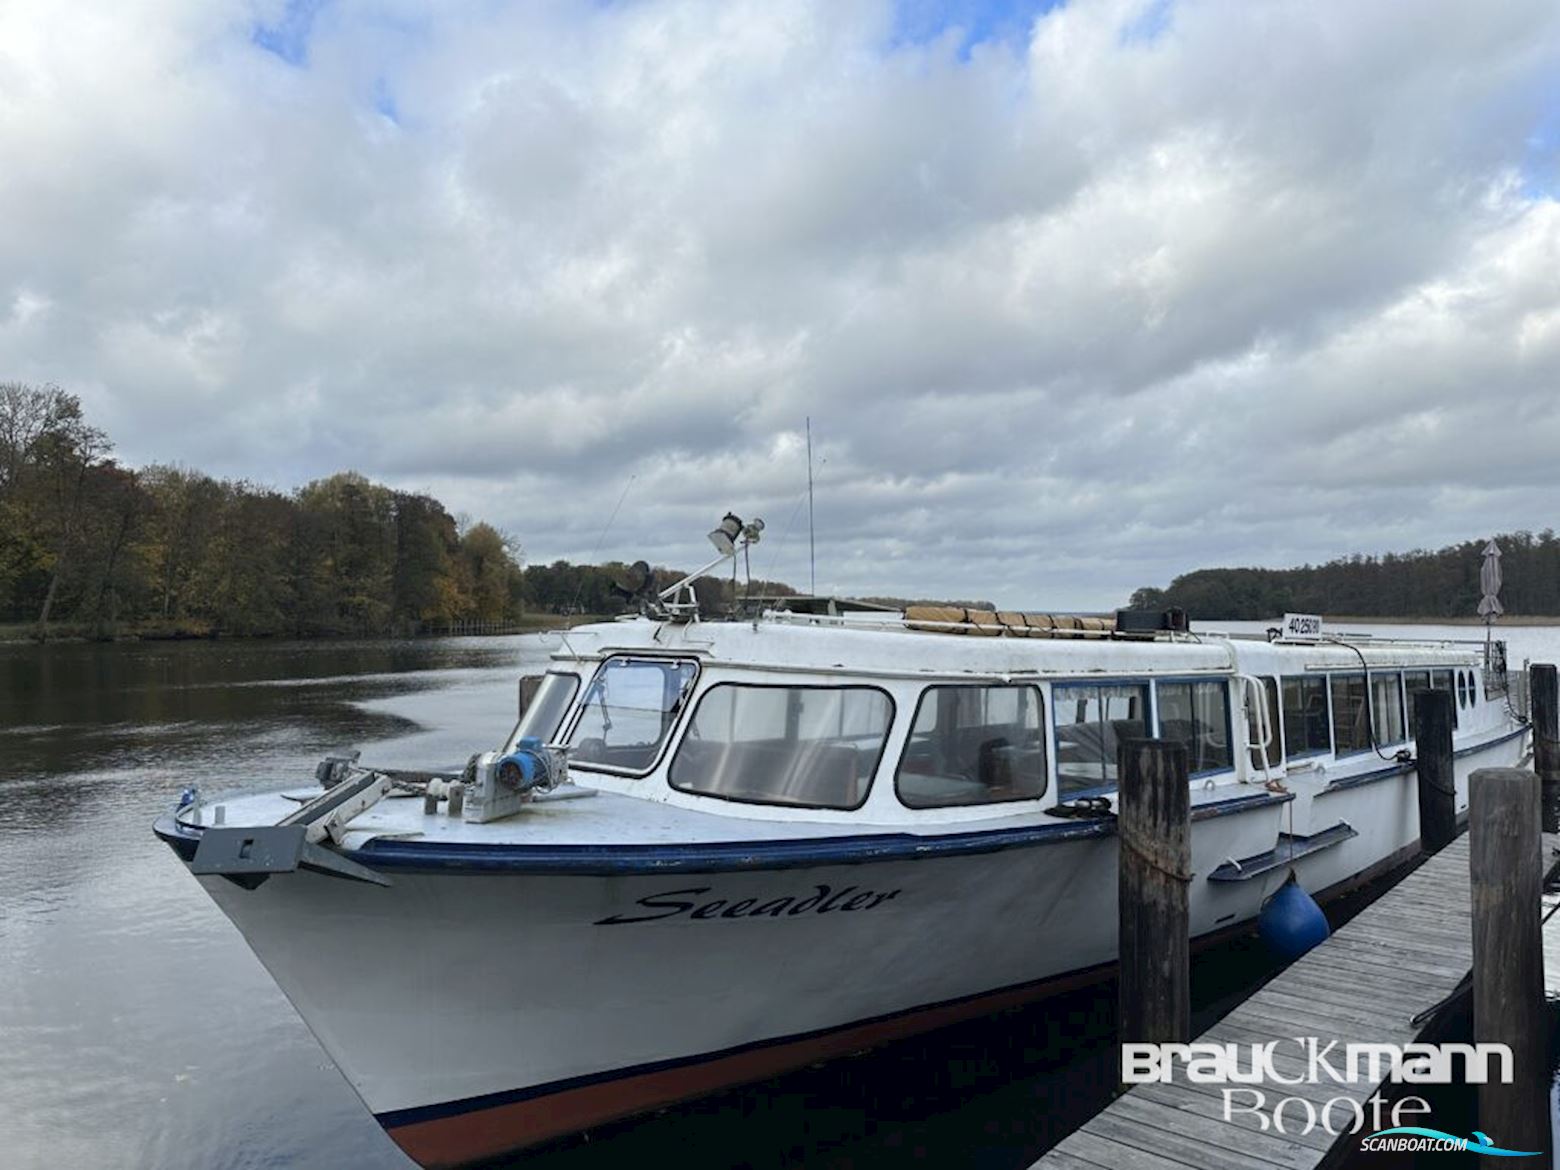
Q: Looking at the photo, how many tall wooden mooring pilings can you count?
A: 4